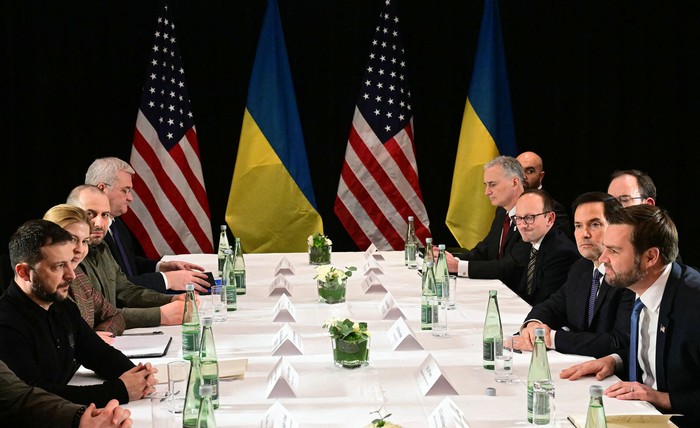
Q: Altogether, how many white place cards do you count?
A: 13